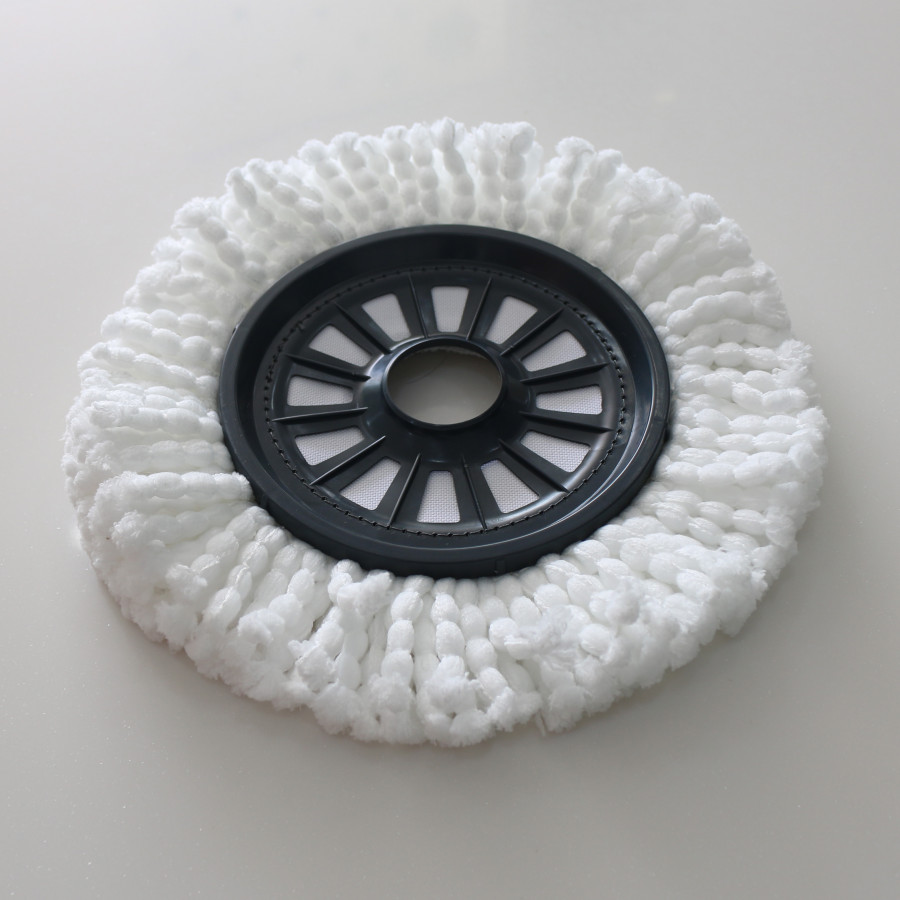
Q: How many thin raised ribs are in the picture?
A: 12